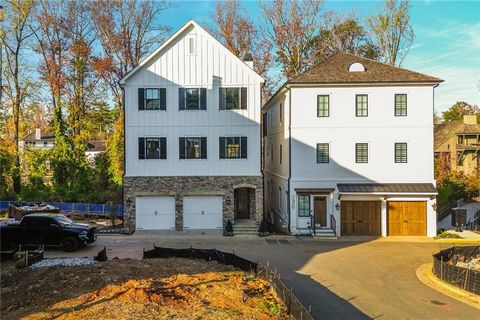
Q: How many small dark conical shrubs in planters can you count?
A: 2